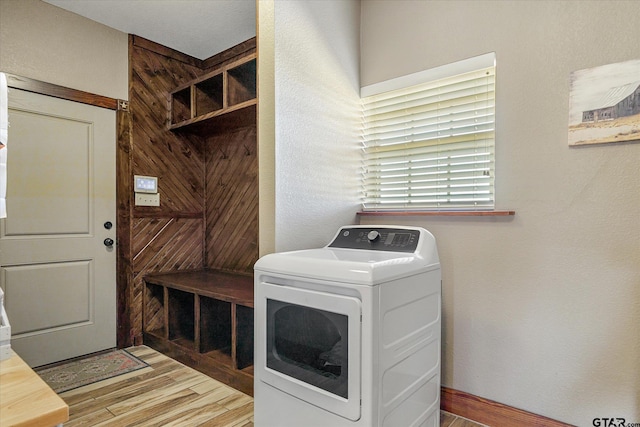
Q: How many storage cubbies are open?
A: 7